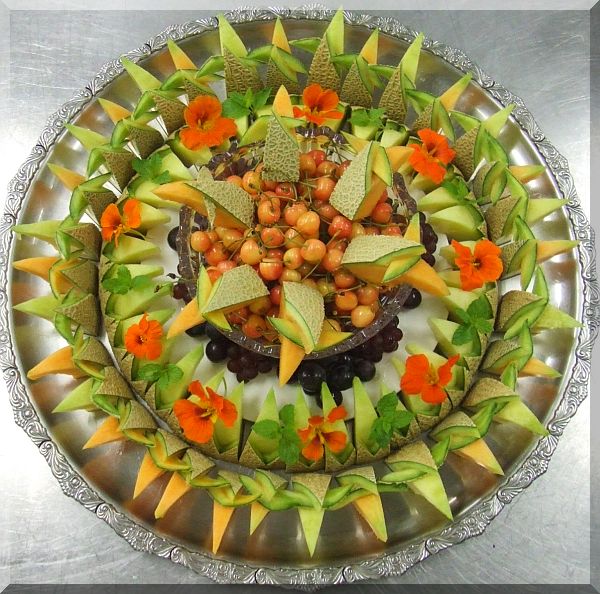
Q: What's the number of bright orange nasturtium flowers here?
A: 9